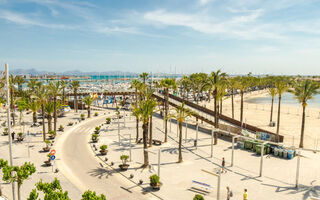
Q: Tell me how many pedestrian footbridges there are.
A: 1